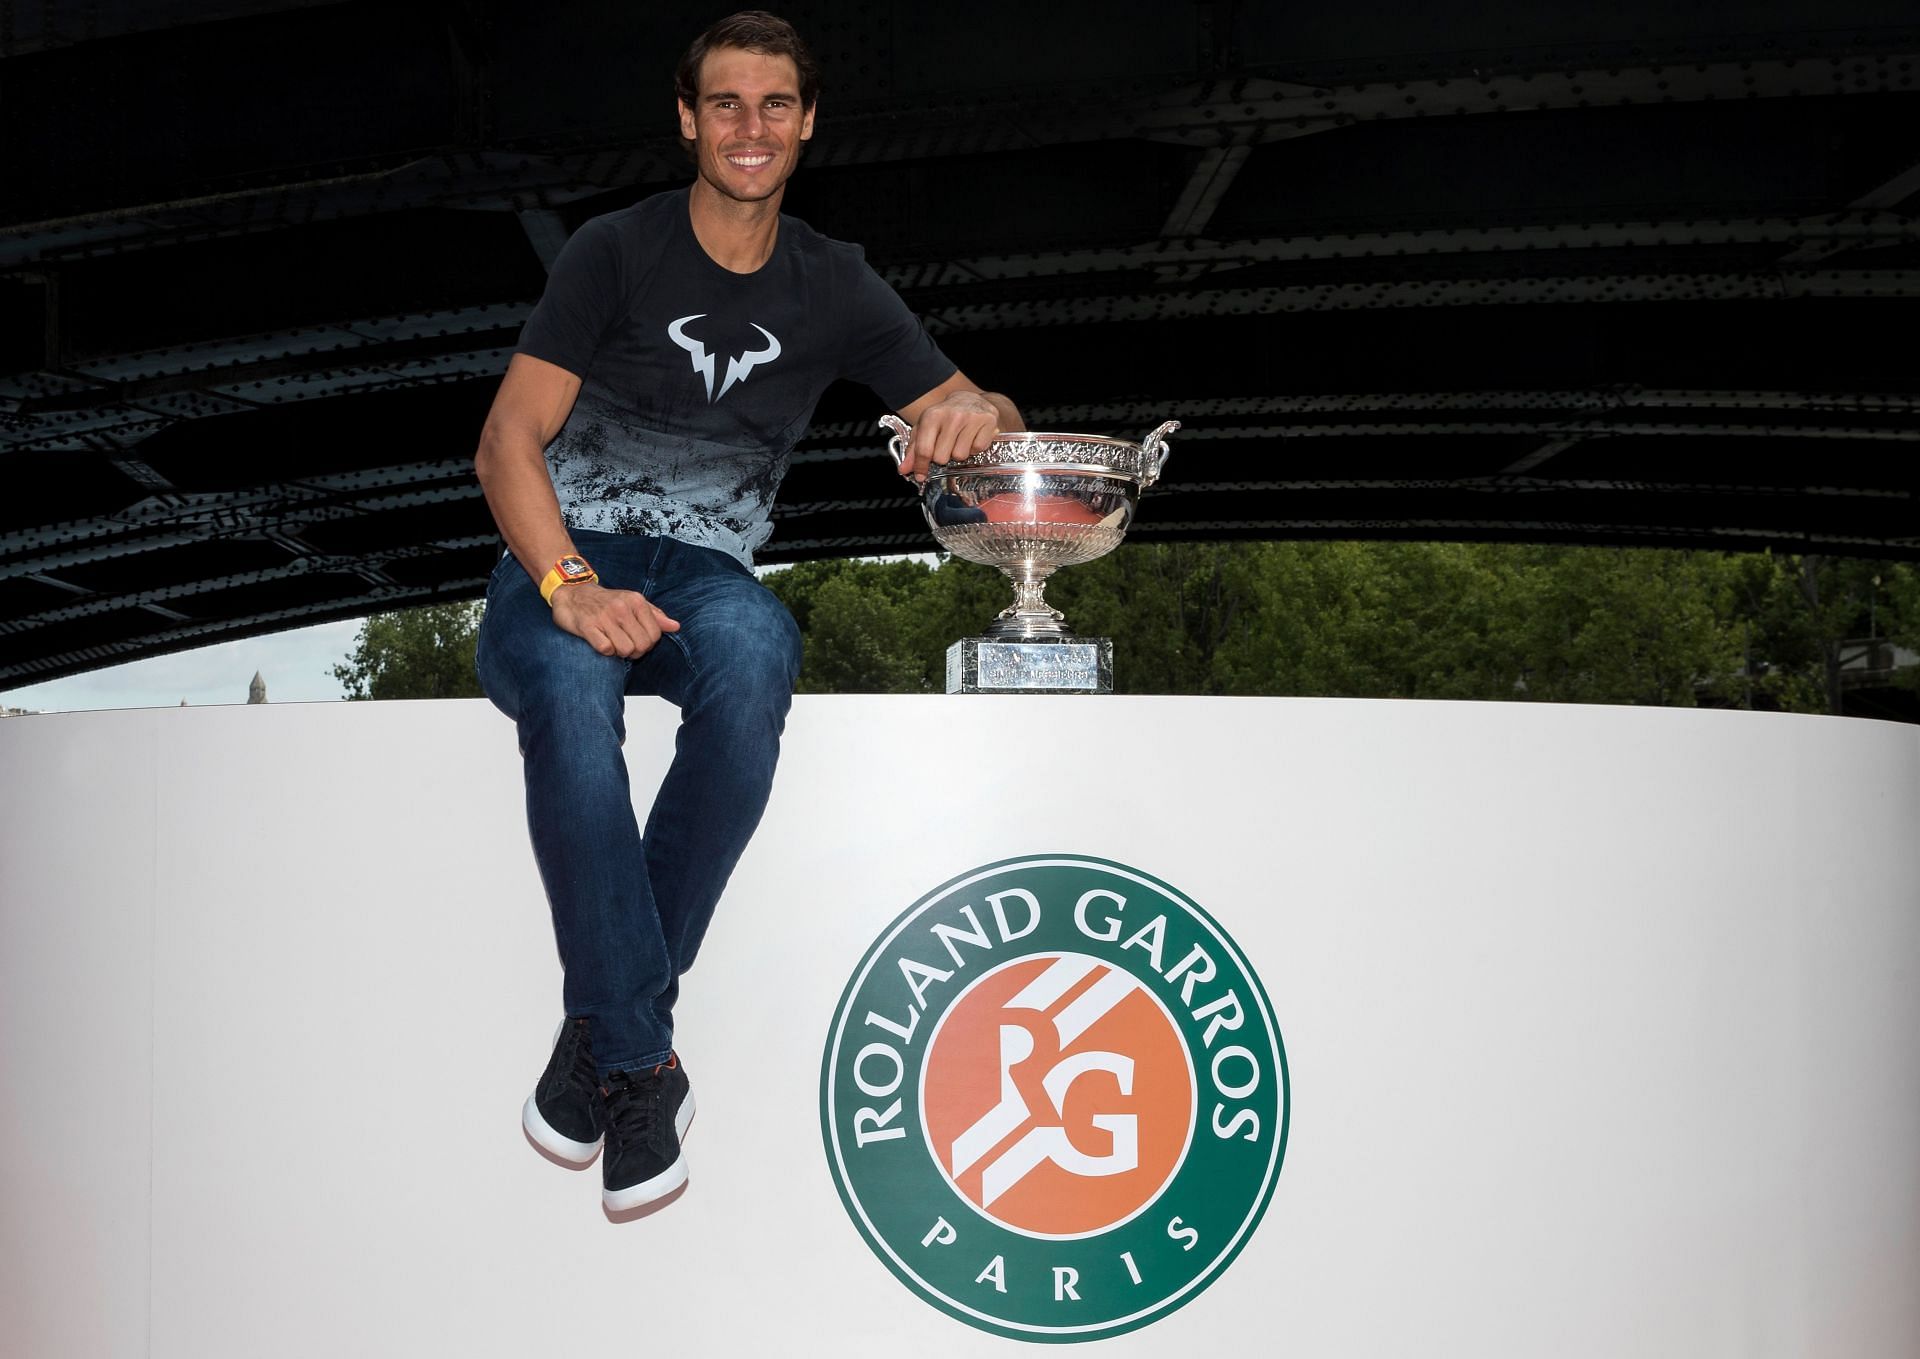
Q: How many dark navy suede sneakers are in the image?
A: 2